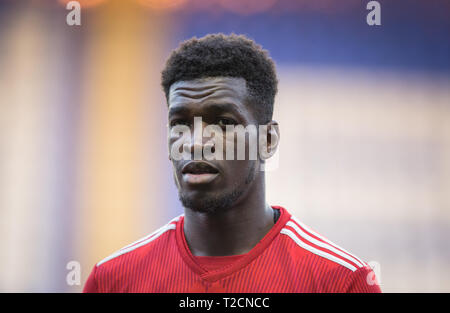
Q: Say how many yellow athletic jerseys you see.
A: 0